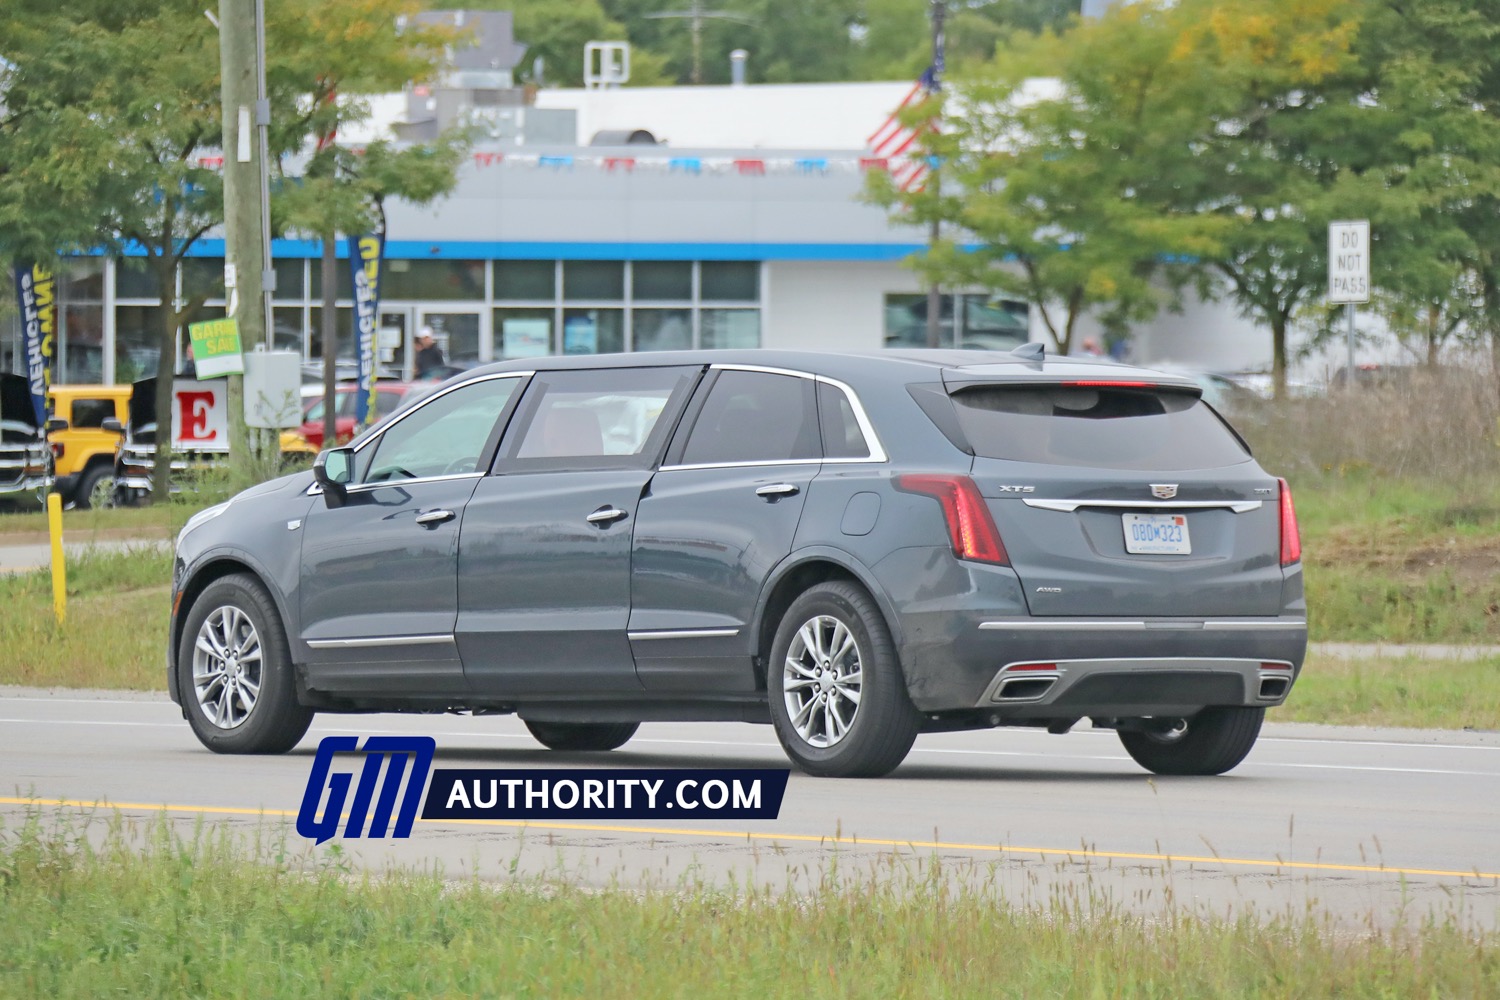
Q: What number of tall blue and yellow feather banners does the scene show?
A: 2